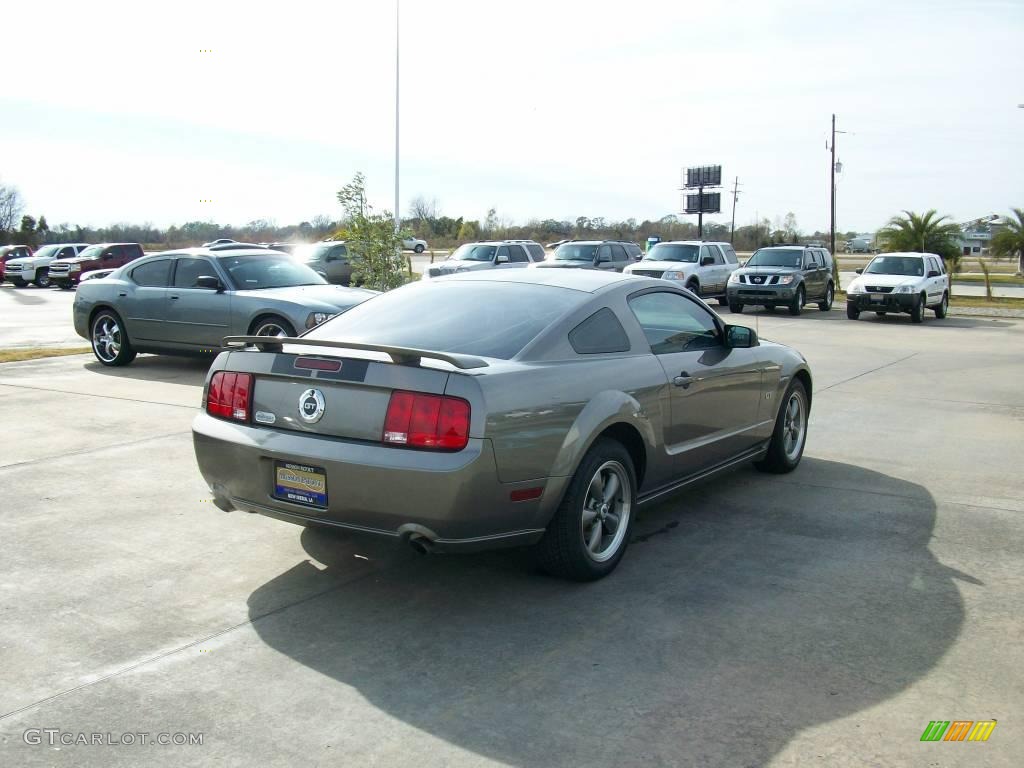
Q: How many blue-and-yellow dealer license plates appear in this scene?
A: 1